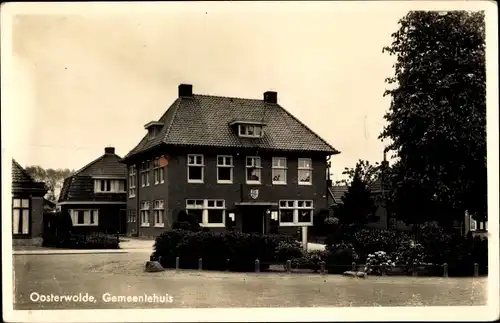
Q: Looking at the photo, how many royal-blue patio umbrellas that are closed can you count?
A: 0